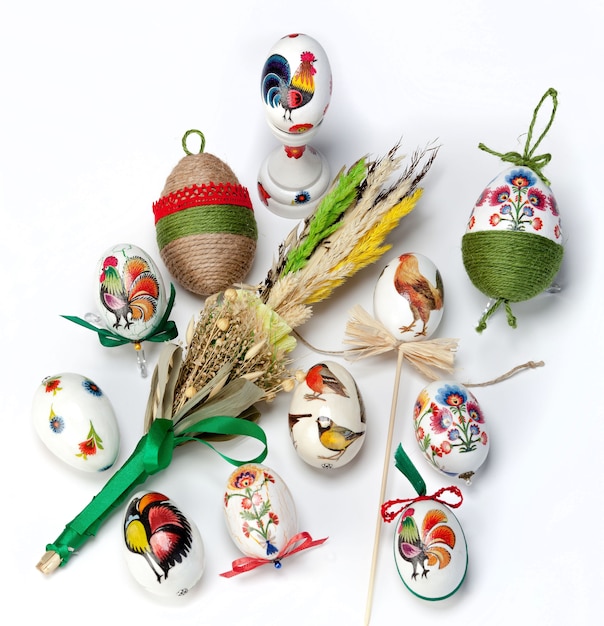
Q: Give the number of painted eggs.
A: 10